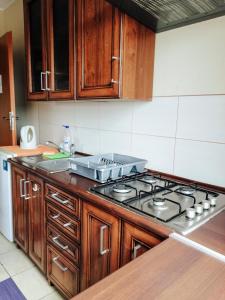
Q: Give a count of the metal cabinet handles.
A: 11